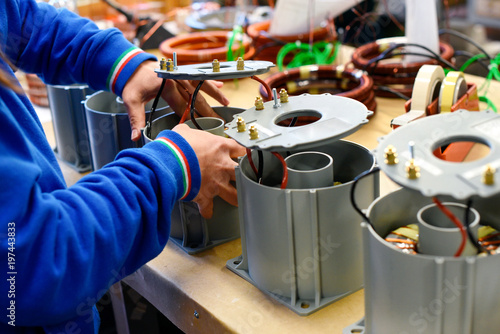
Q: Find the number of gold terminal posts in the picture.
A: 11